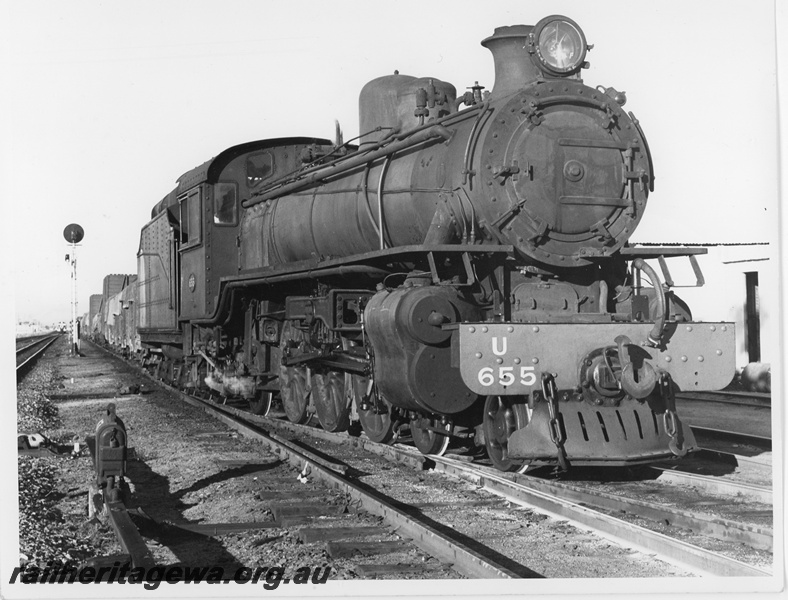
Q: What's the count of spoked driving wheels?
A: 3